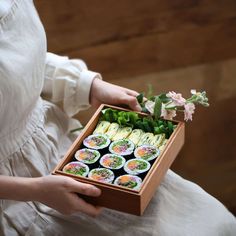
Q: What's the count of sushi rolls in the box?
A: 9